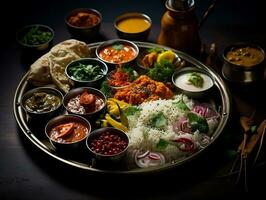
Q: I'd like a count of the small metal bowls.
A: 11